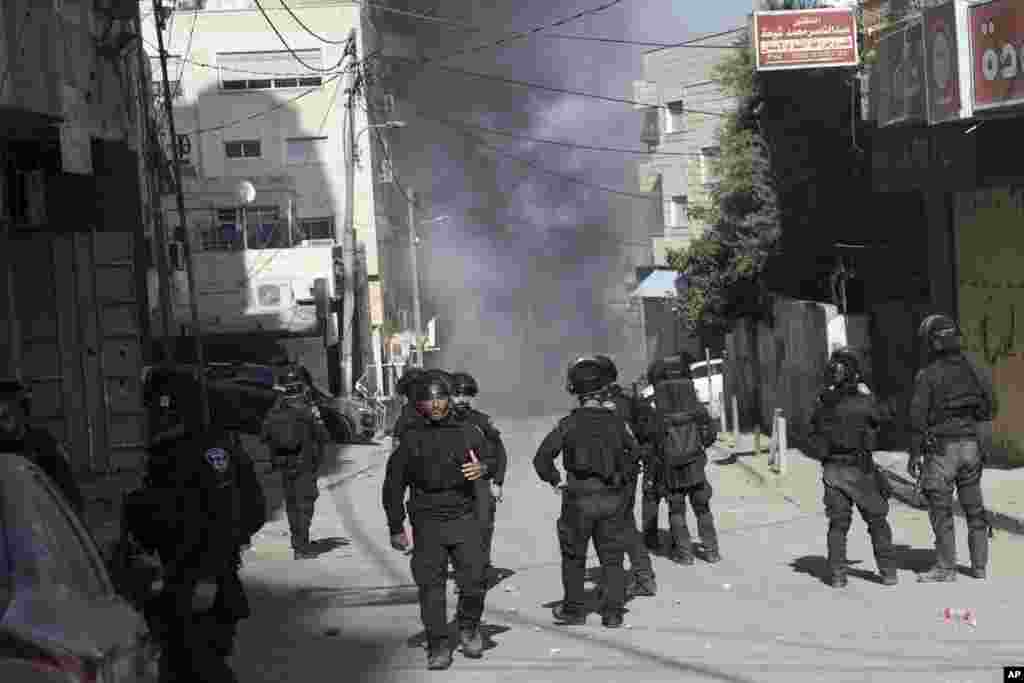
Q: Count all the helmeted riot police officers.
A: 11